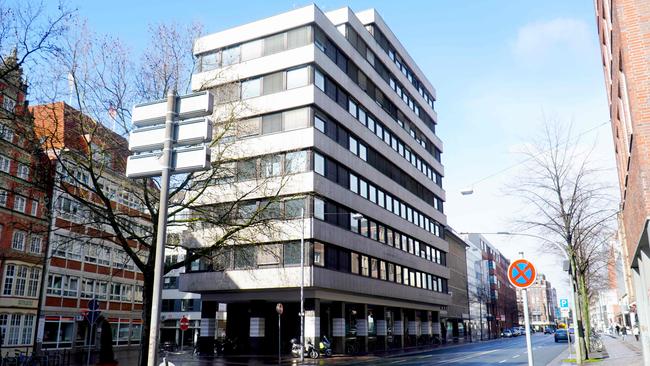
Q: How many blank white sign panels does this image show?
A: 3